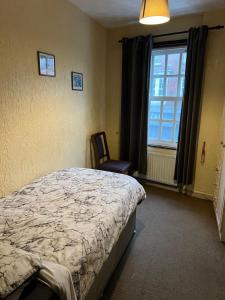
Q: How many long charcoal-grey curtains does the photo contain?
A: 2